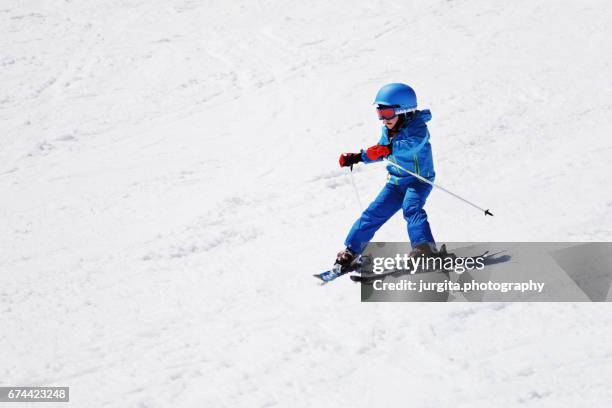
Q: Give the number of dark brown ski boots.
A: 2